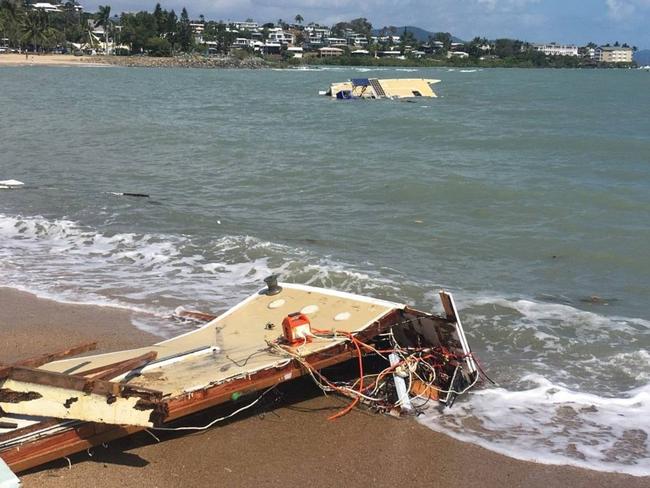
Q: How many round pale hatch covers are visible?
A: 3